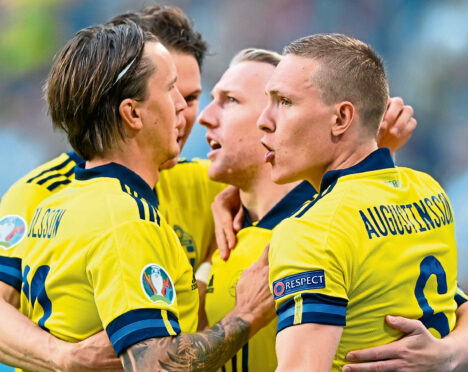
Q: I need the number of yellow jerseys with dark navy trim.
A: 4